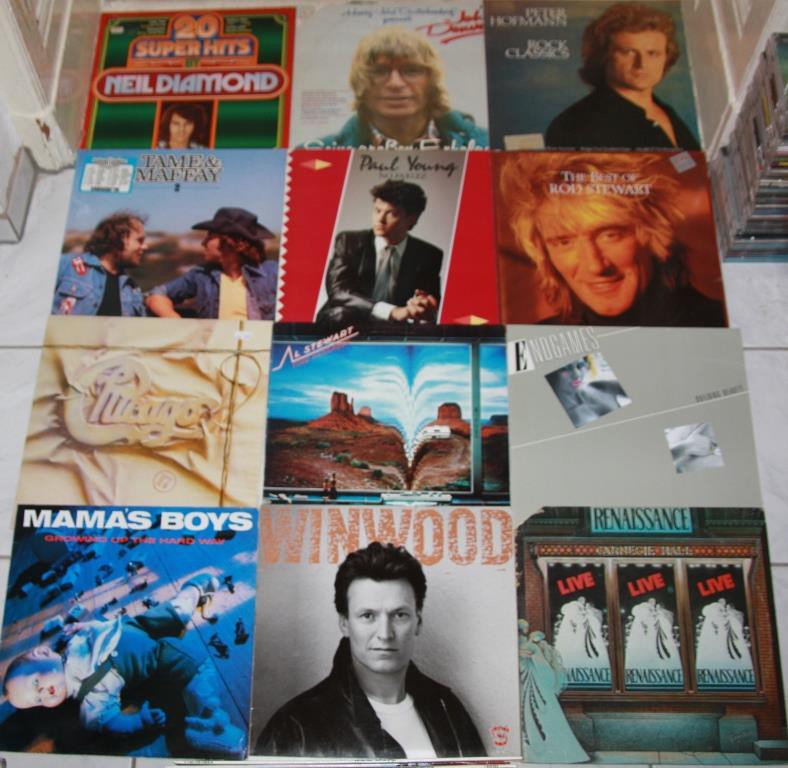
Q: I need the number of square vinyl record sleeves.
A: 12